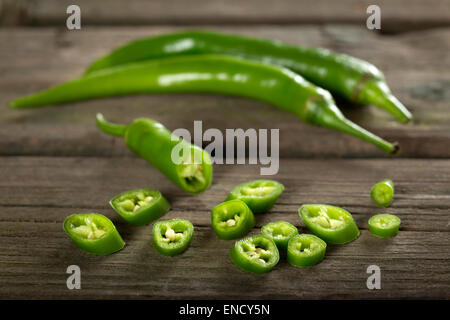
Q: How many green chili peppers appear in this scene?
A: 3